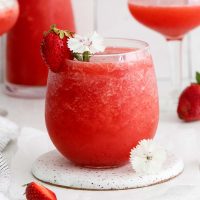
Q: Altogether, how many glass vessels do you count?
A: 4